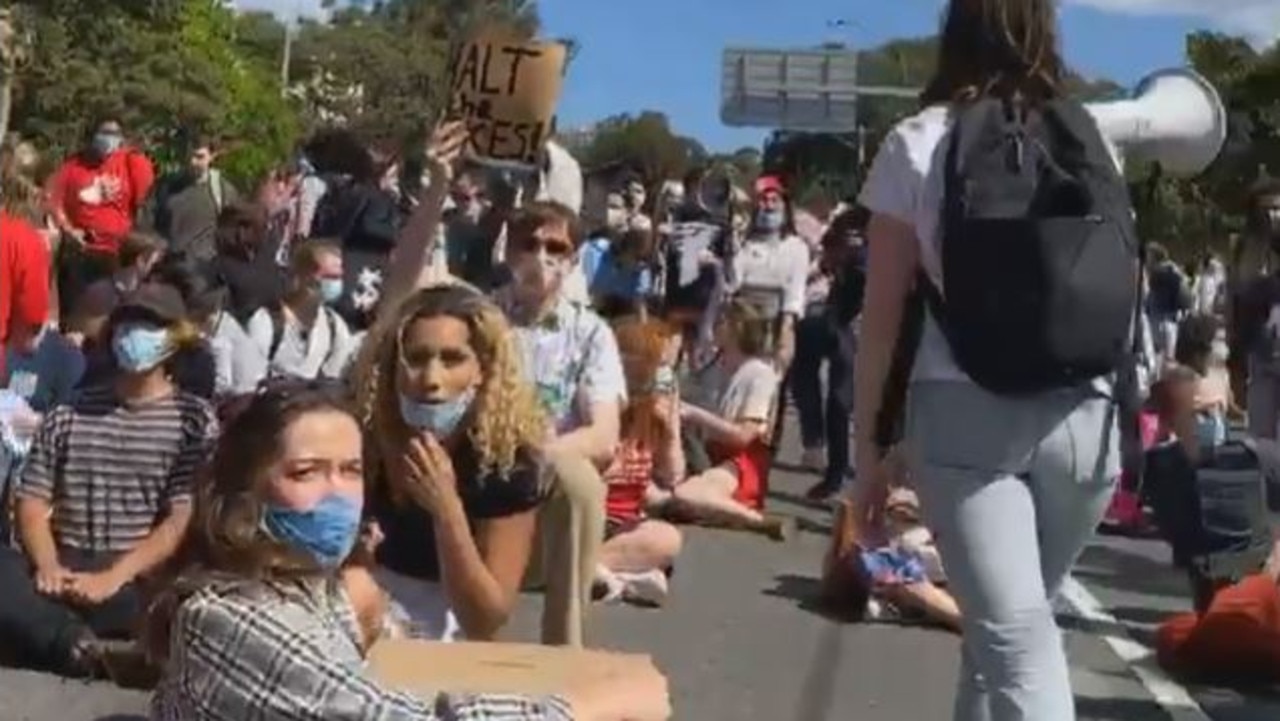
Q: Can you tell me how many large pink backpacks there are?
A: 0